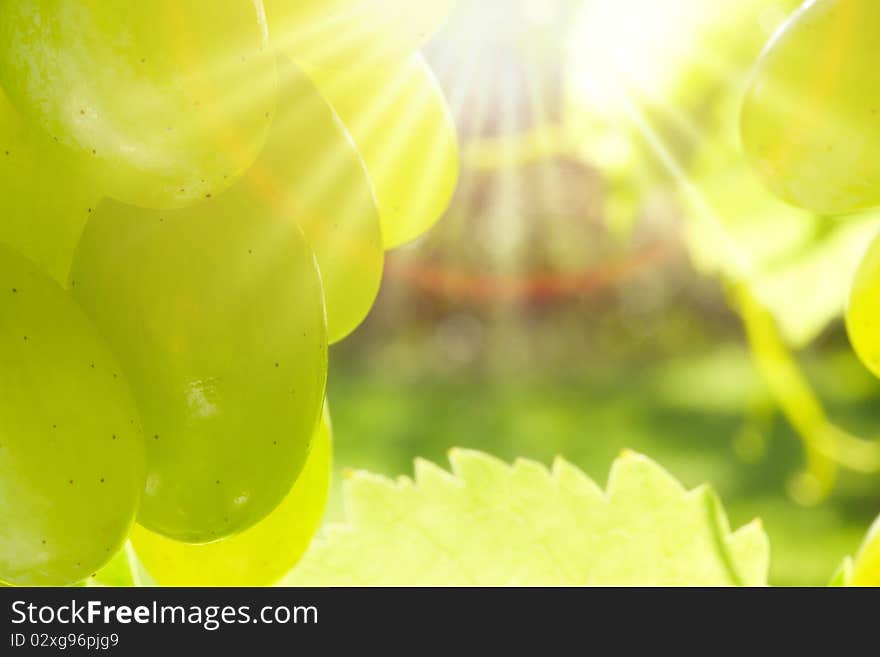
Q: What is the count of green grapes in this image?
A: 11